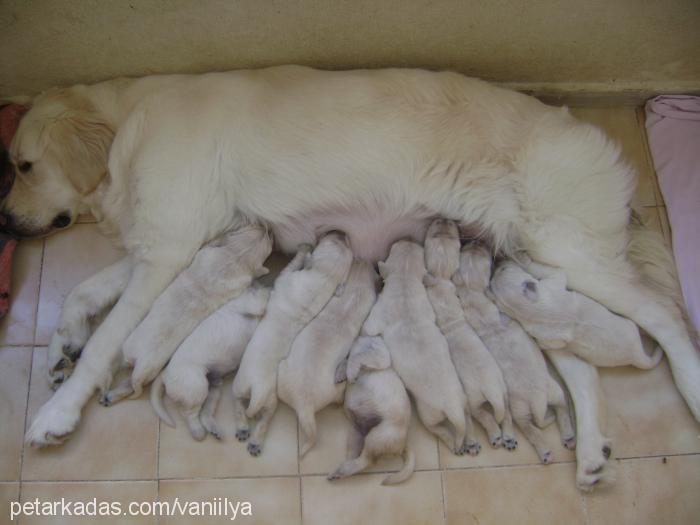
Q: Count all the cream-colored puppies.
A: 9